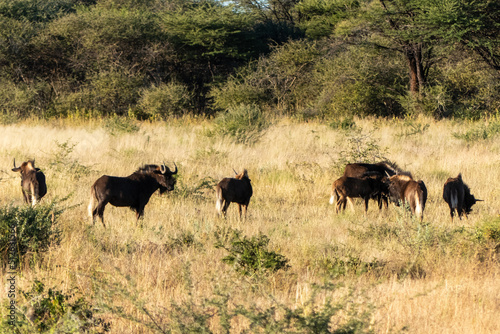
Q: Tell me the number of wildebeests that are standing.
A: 7